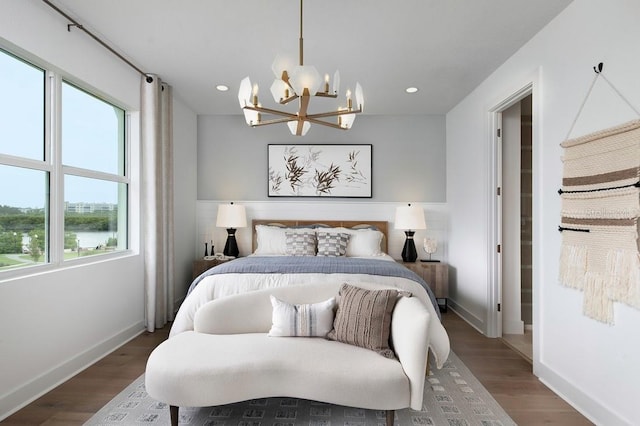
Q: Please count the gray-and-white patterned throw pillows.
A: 2